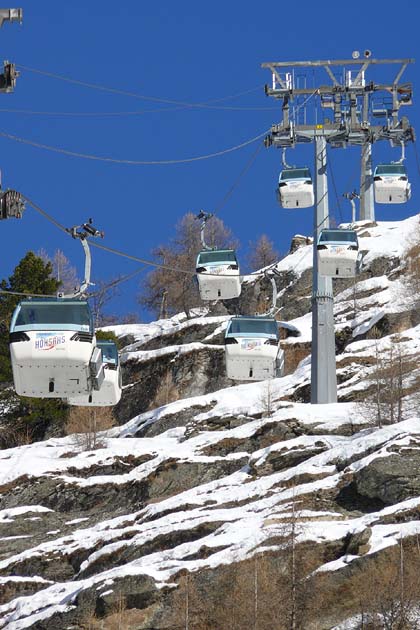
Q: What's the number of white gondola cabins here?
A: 7